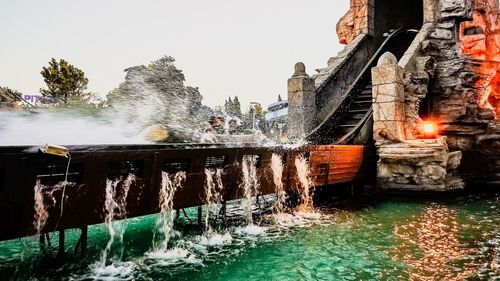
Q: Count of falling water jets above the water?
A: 7